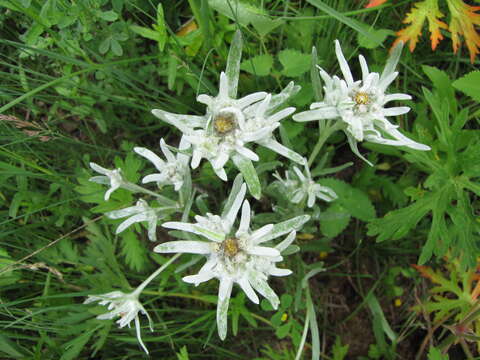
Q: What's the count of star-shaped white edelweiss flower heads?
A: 8